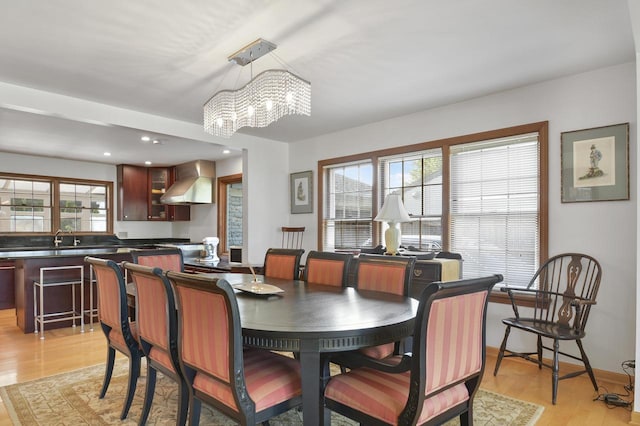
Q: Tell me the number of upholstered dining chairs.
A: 8